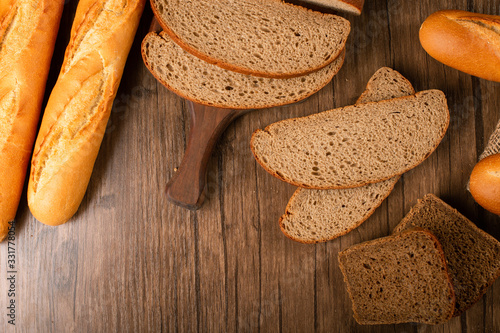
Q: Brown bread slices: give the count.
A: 6